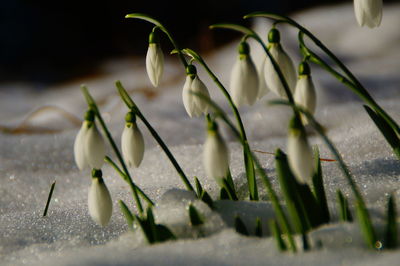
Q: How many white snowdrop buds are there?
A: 11